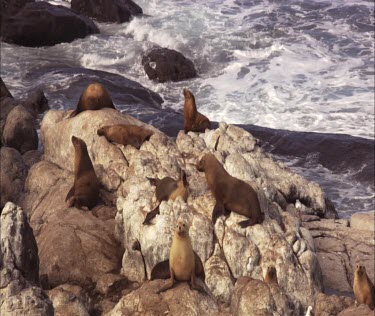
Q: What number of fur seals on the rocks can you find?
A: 10